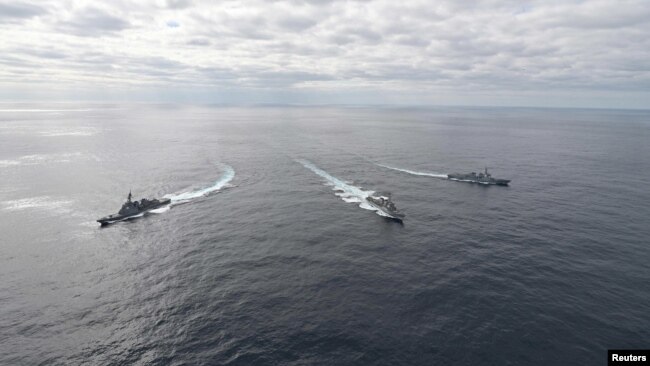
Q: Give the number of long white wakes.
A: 3